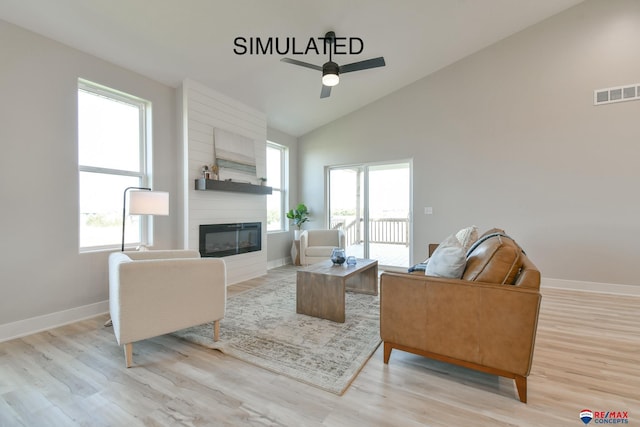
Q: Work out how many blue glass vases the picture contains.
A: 2